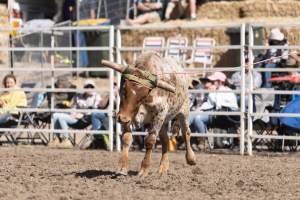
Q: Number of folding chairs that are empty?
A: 3